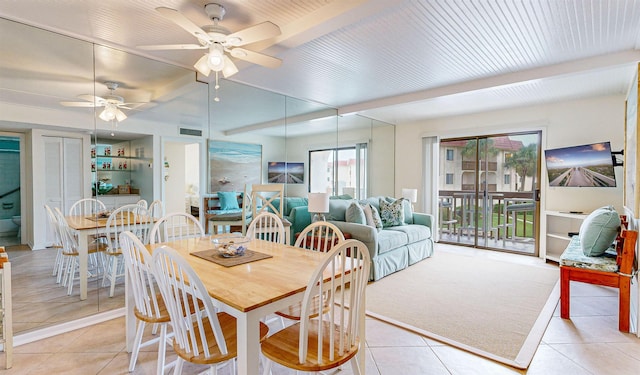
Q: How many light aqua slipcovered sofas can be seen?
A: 1